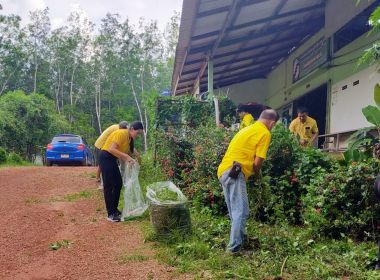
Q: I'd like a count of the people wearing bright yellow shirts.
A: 5